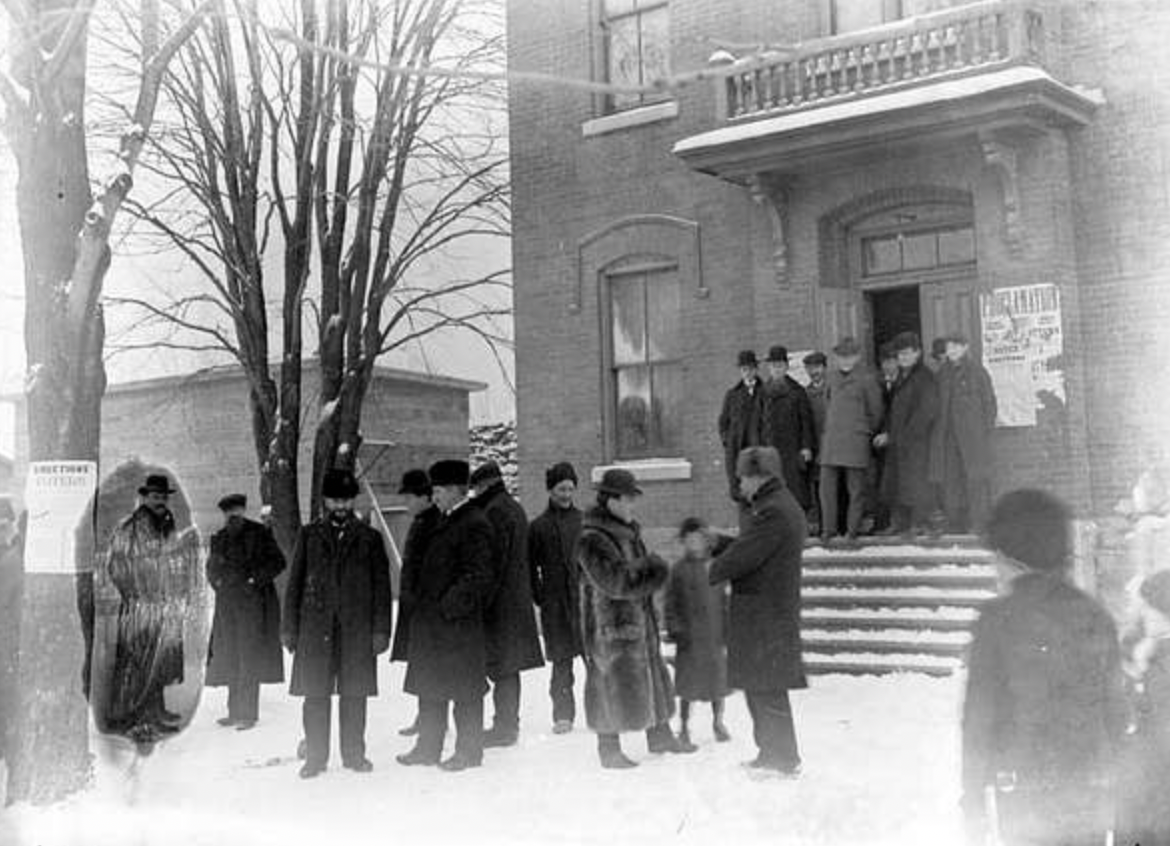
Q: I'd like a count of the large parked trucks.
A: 0